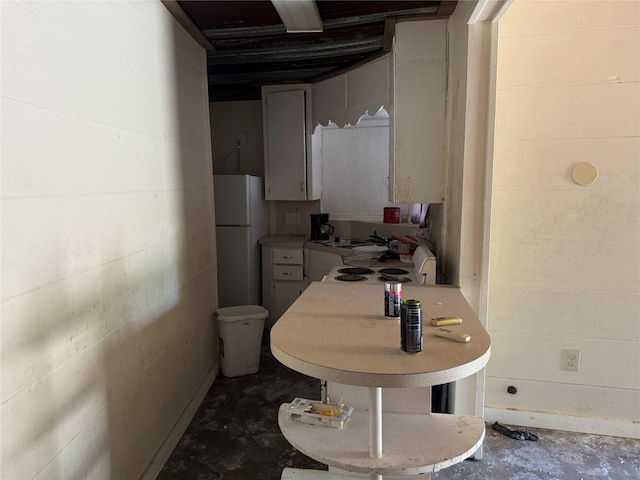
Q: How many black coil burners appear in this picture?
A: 4